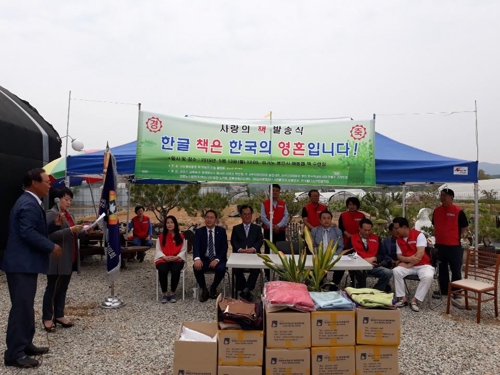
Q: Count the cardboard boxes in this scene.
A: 9